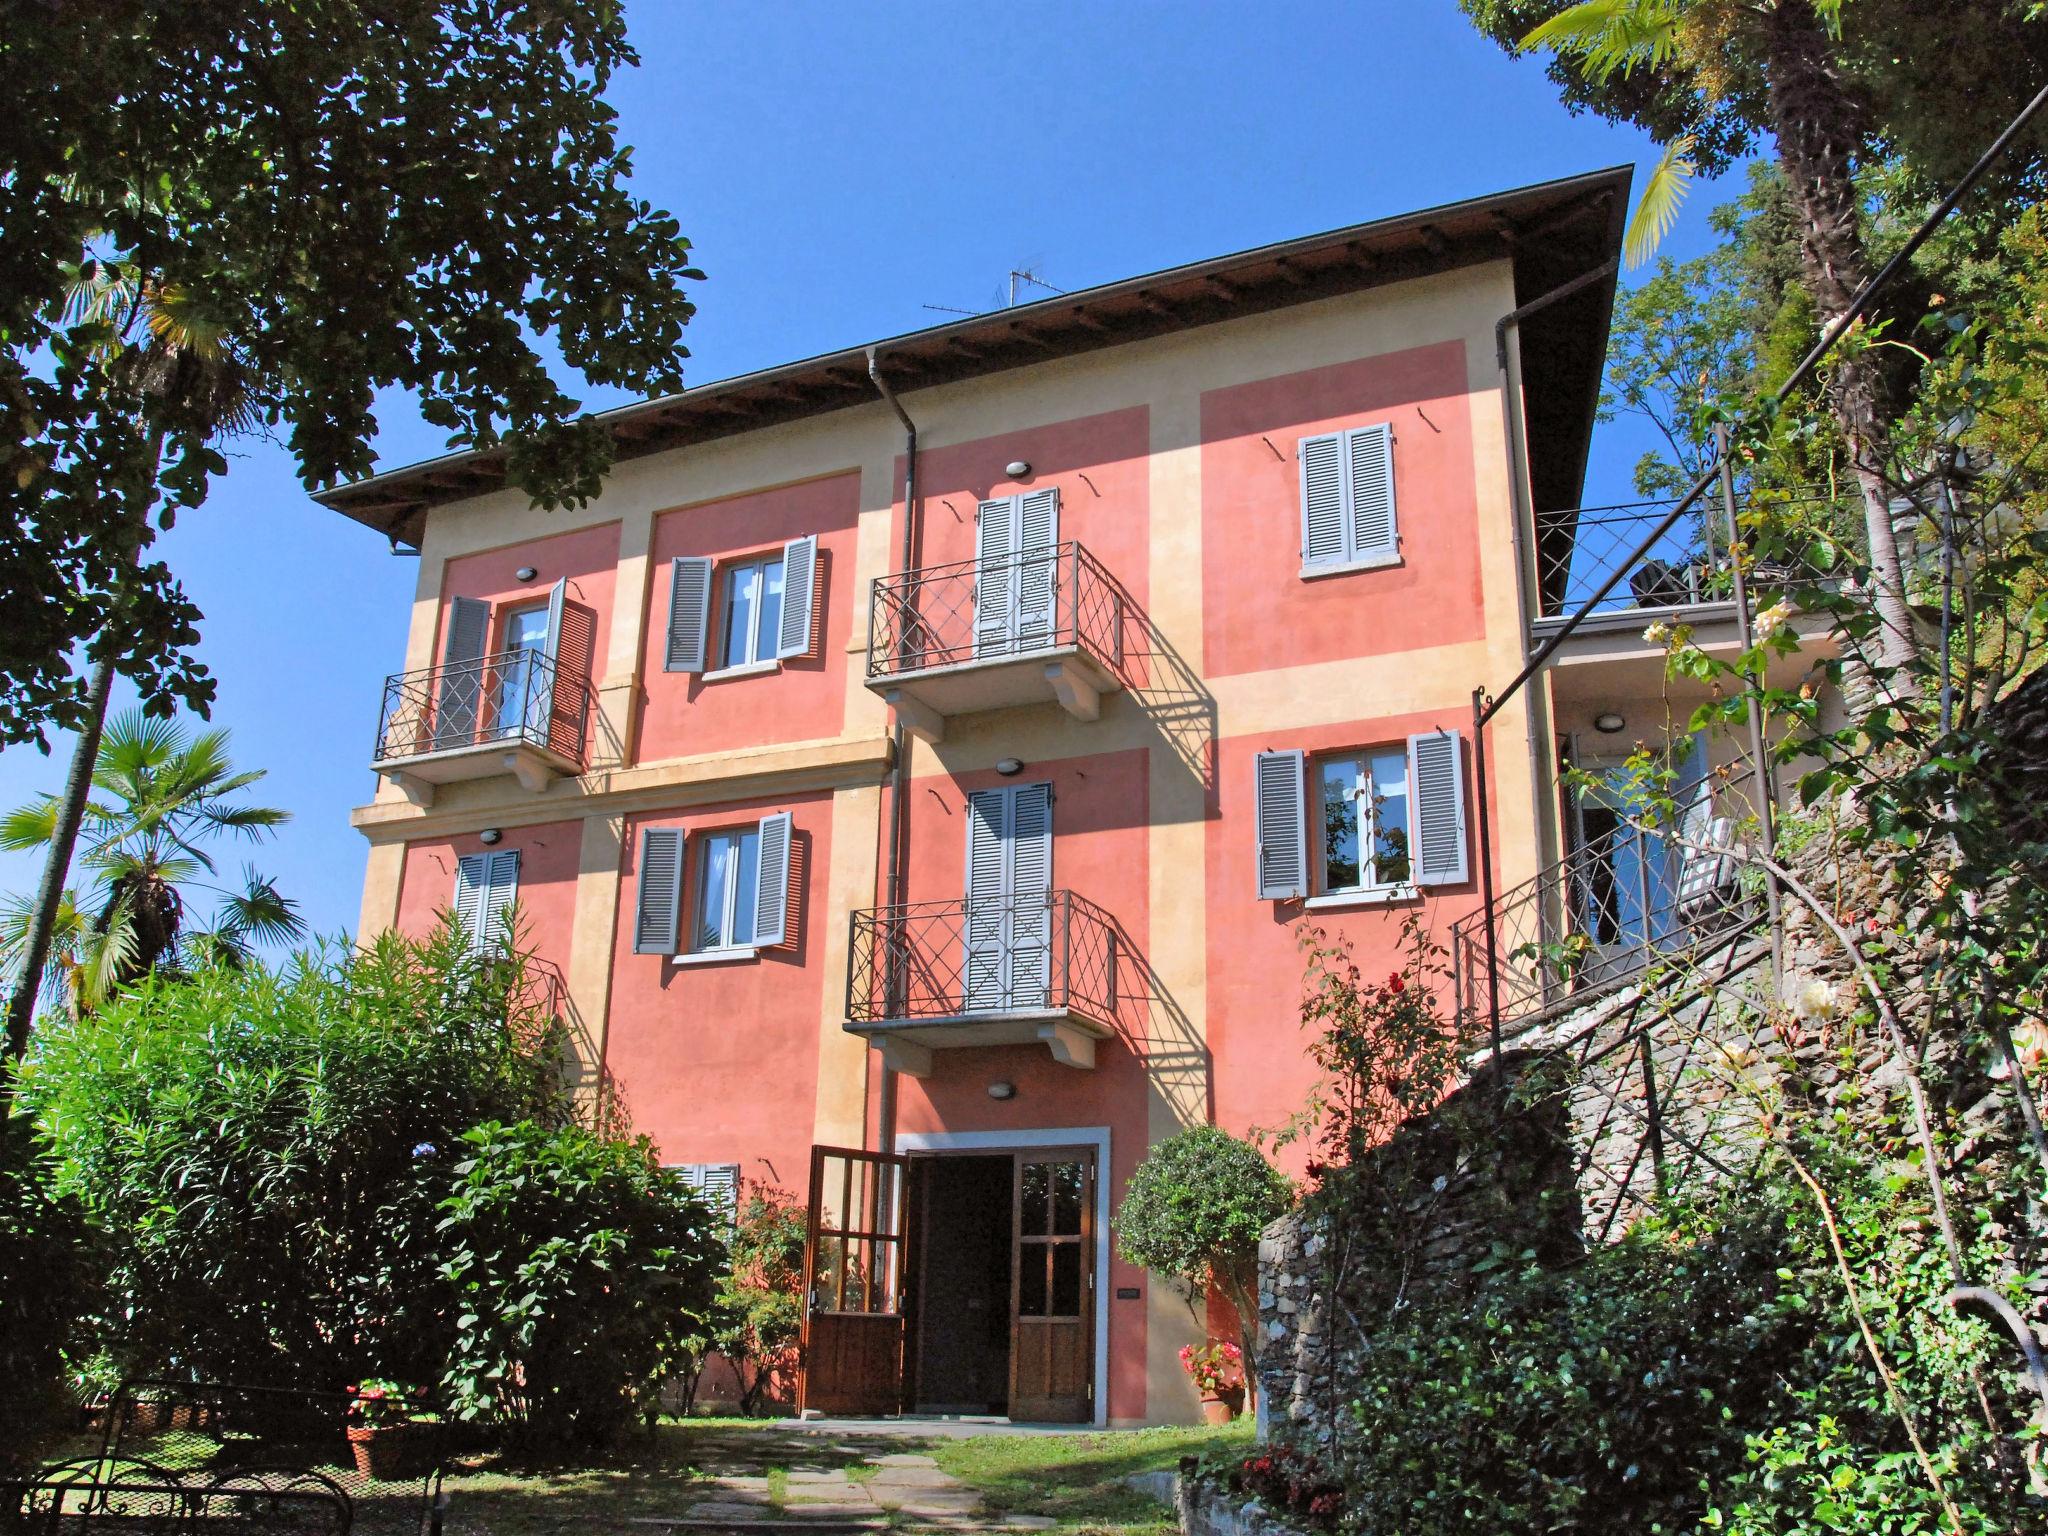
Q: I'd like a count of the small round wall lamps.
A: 6